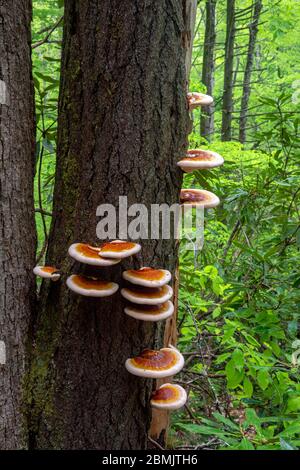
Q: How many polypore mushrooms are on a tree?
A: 12